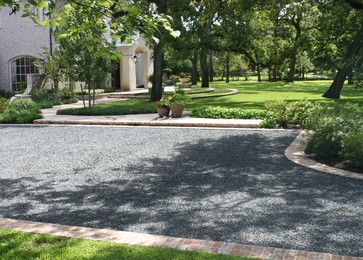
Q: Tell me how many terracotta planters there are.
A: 2